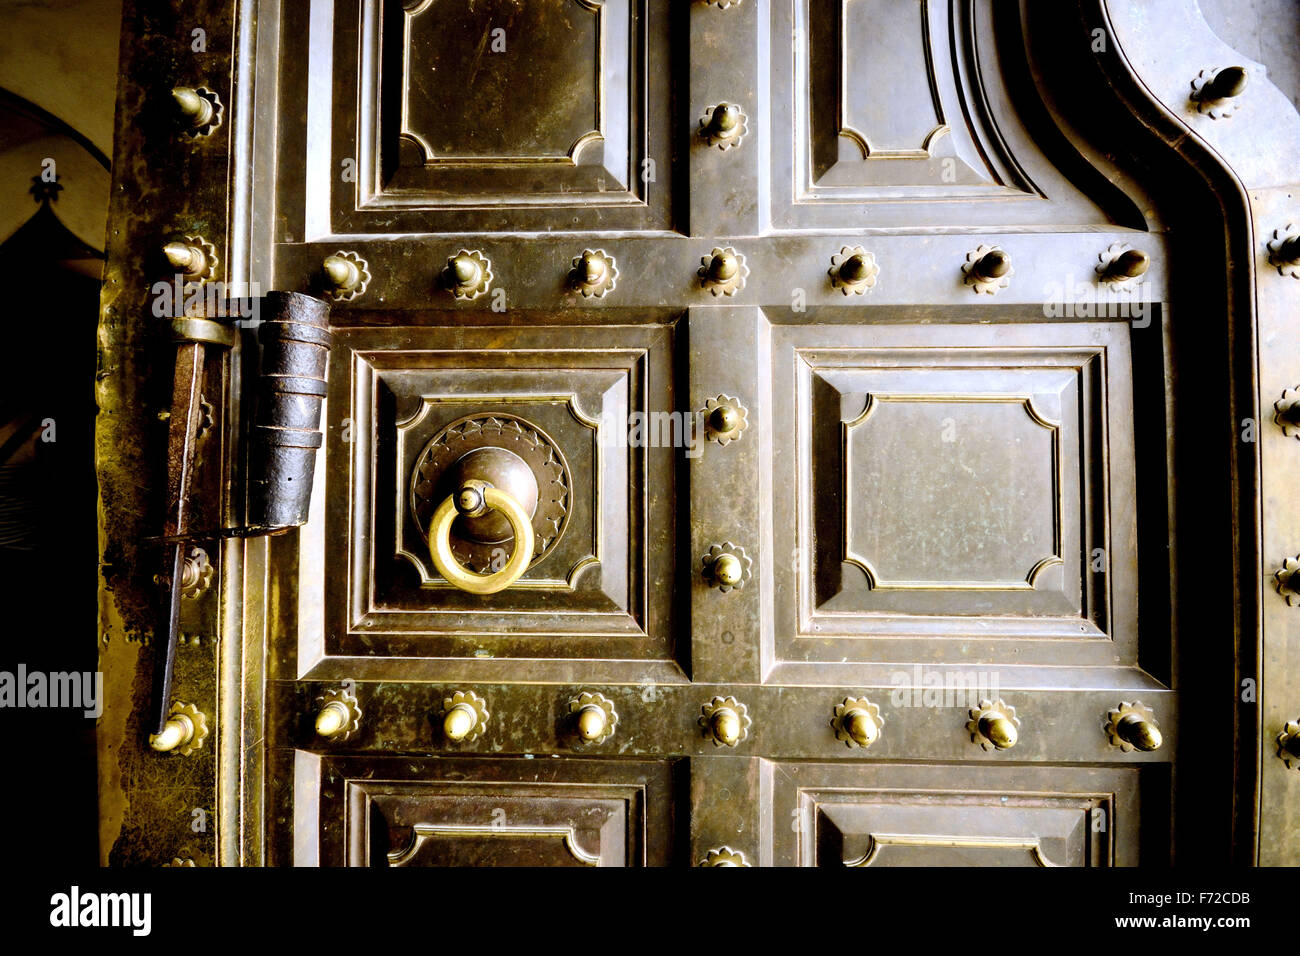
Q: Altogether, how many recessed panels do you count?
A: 6